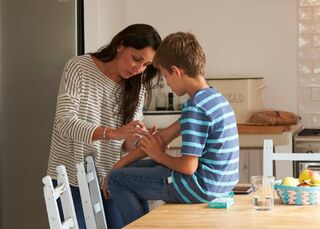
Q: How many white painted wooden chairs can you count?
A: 3